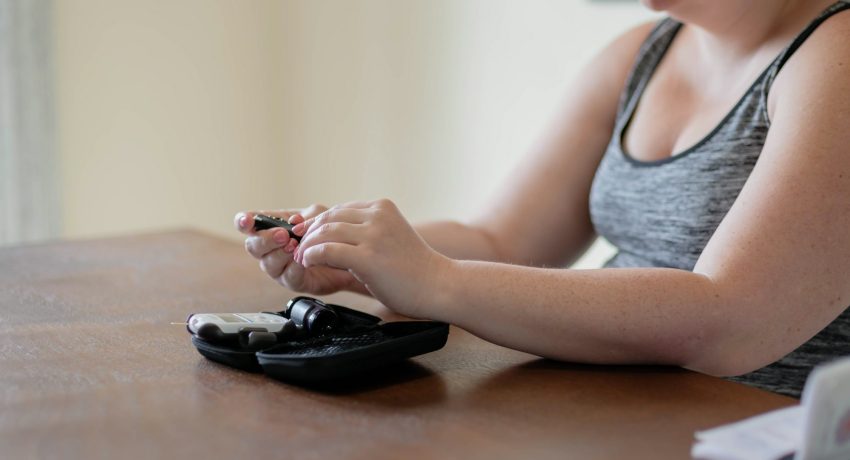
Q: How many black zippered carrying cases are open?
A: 1